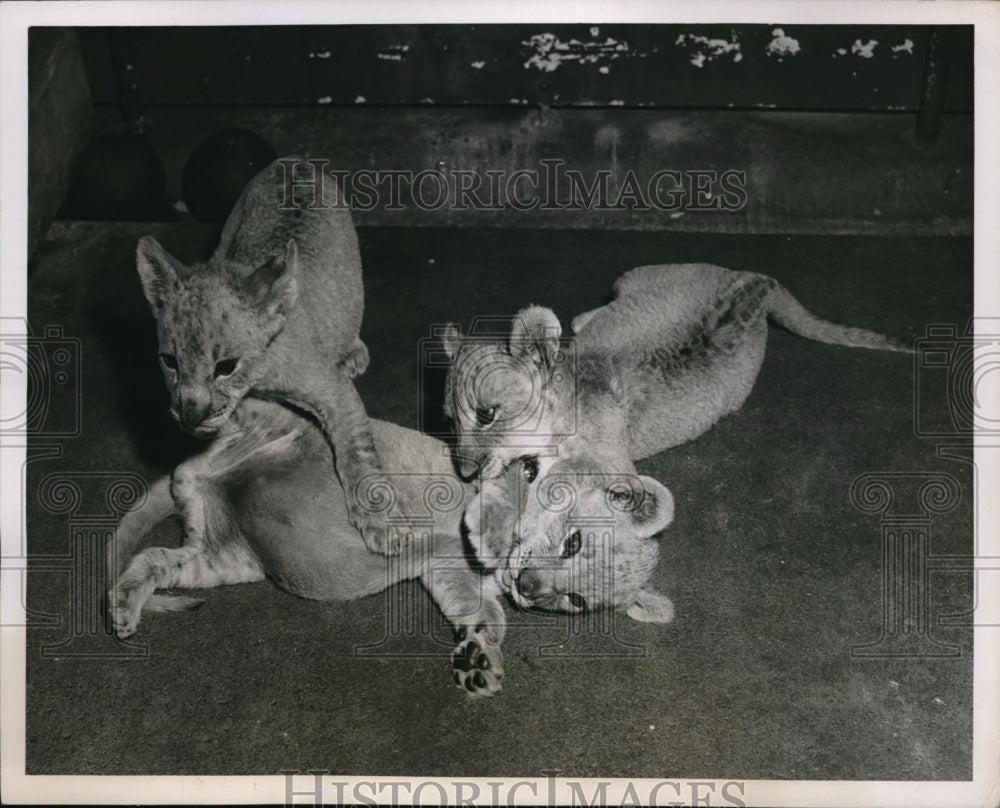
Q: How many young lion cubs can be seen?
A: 3